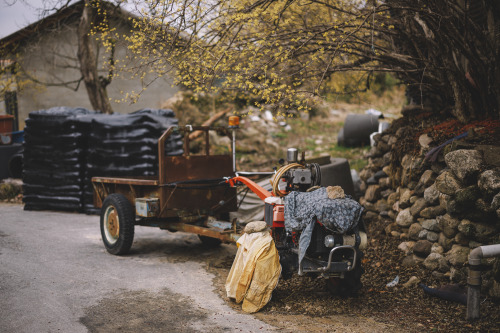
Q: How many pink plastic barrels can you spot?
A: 0